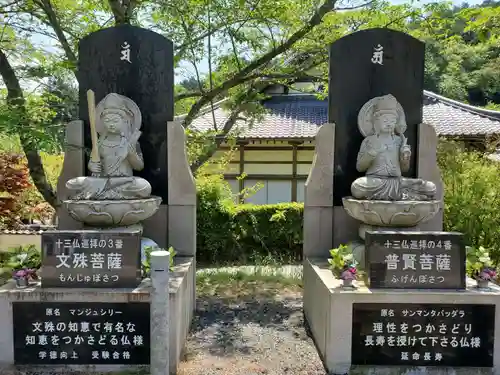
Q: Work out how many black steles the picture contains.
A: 2